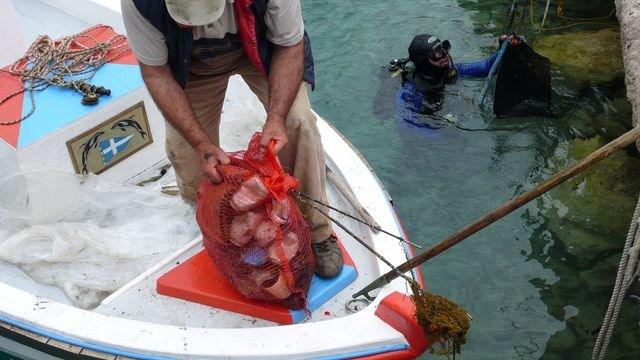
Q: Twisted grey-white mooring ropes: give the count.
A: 2